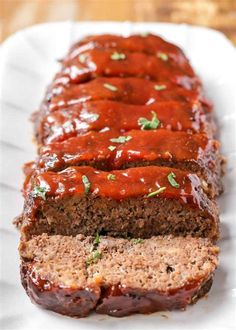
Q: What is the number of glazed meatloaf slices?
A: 7